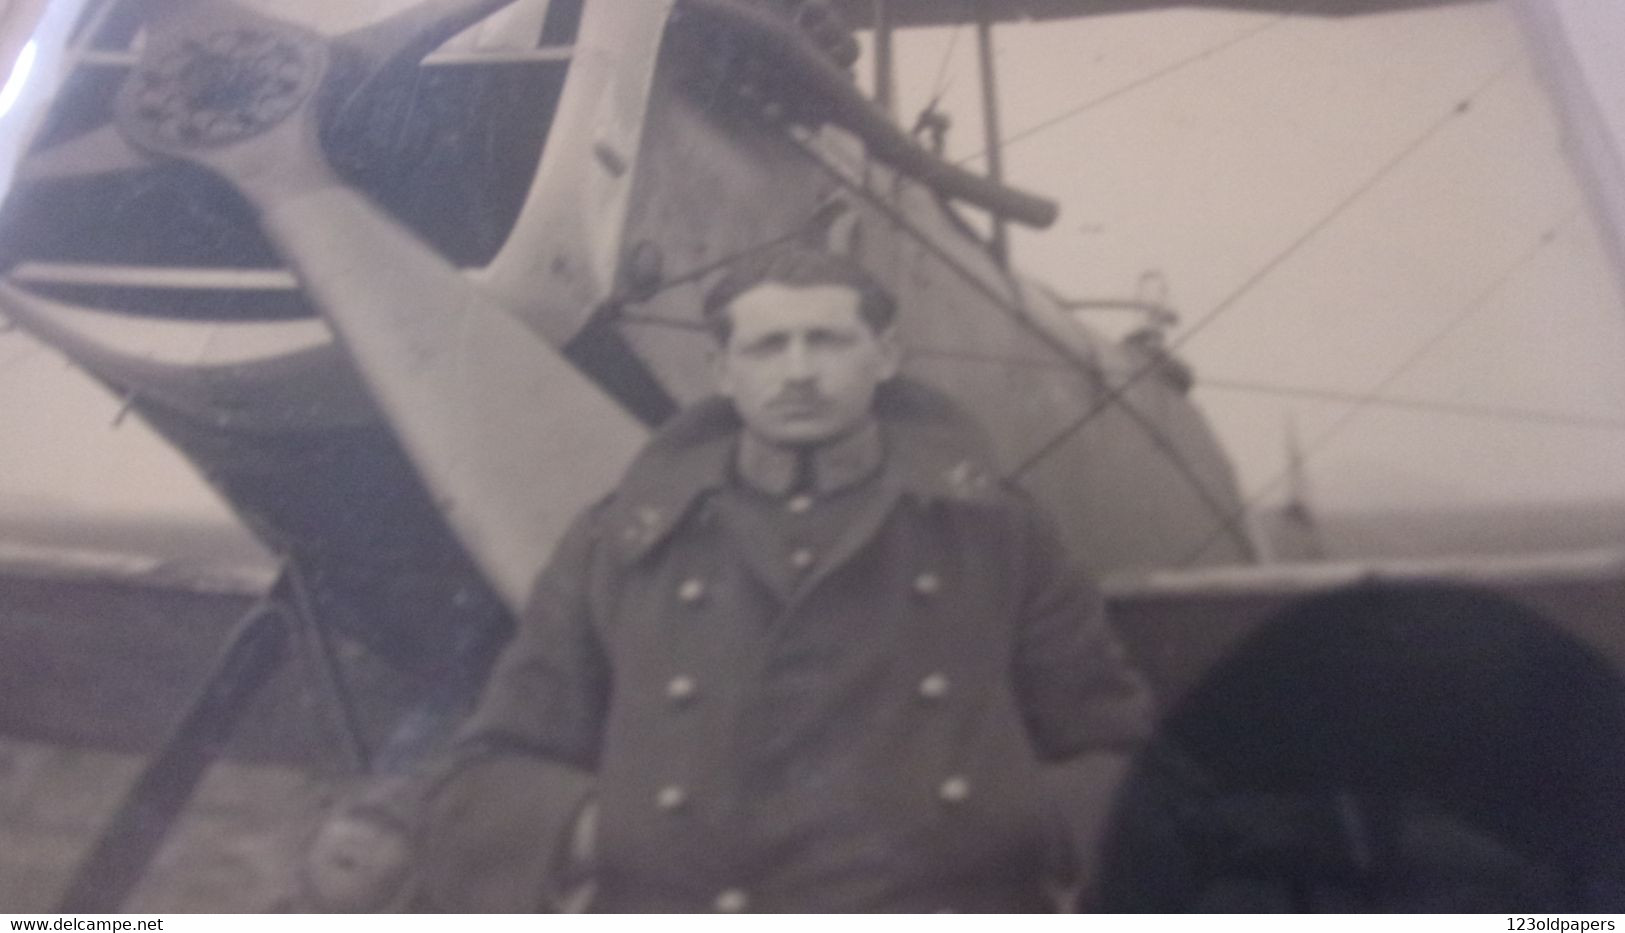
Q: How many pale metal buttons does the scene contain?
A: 9